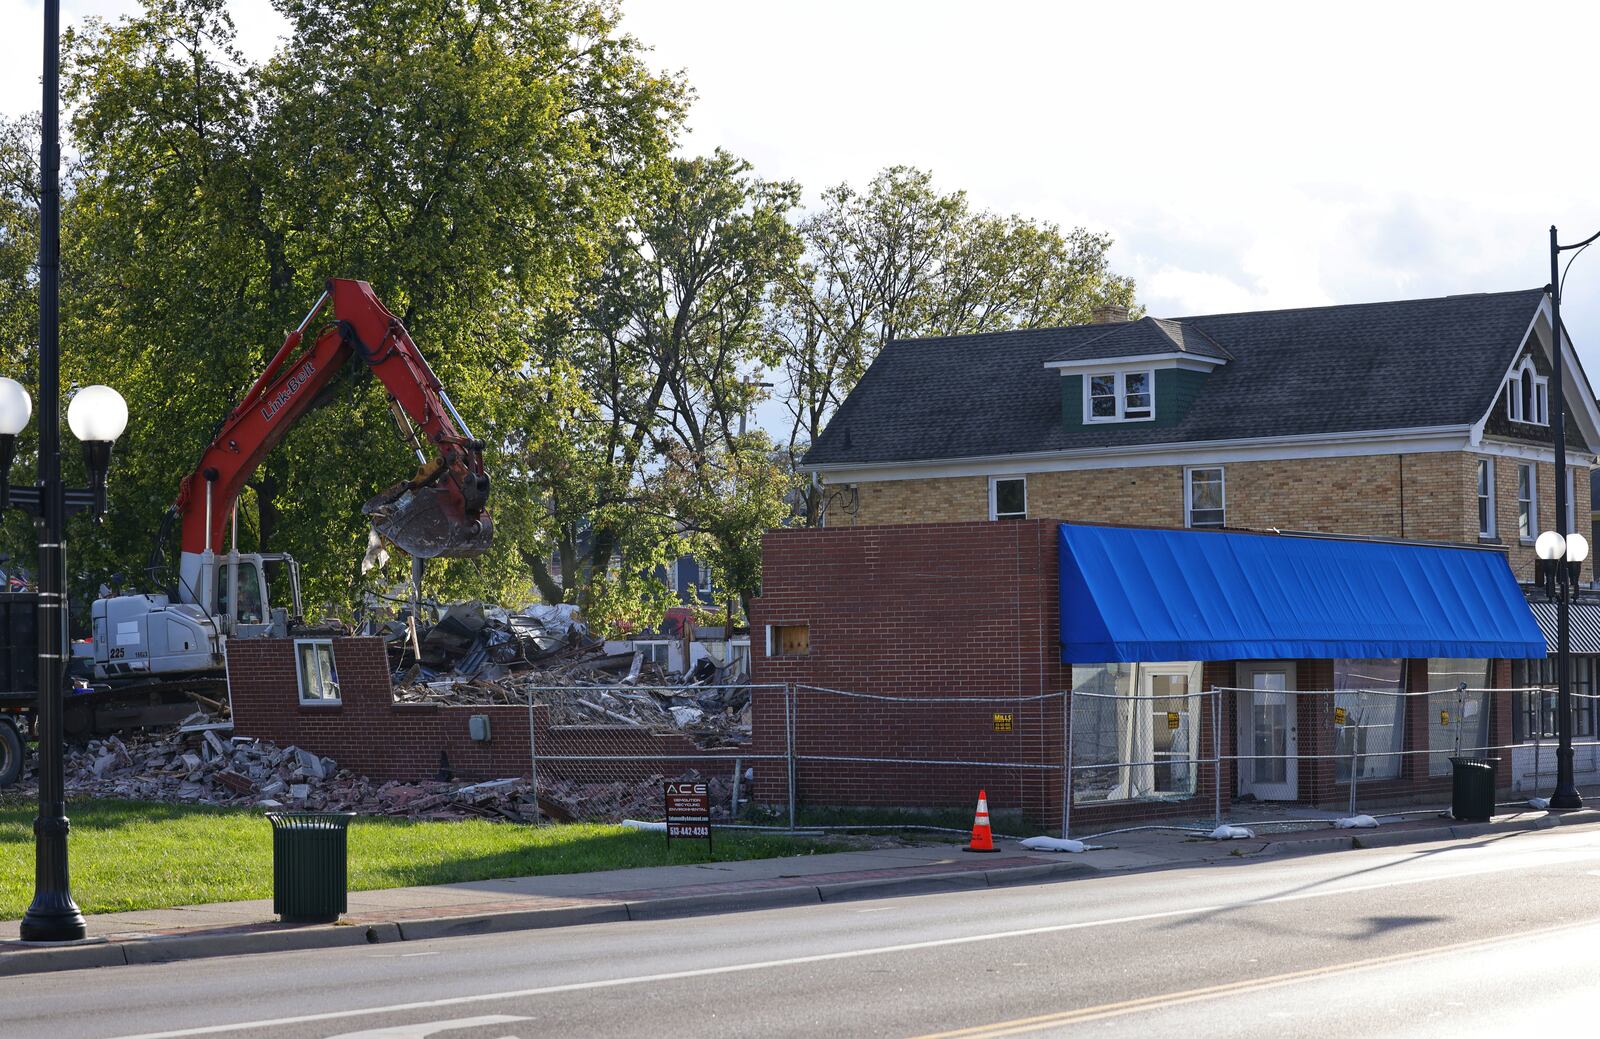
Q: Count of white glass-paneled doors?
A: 2